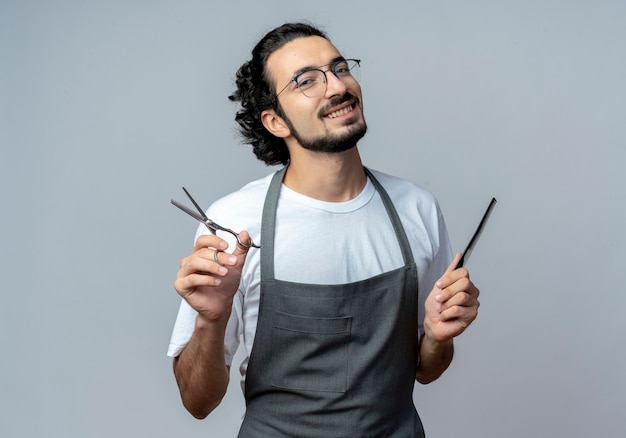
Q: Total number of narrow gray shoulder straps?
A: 2